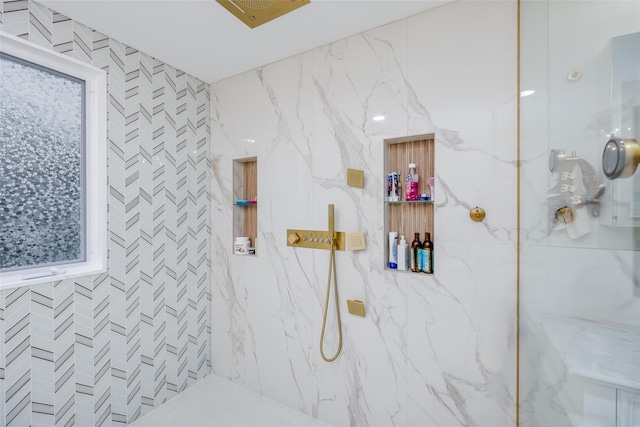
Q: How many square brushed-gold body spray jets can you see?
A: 3